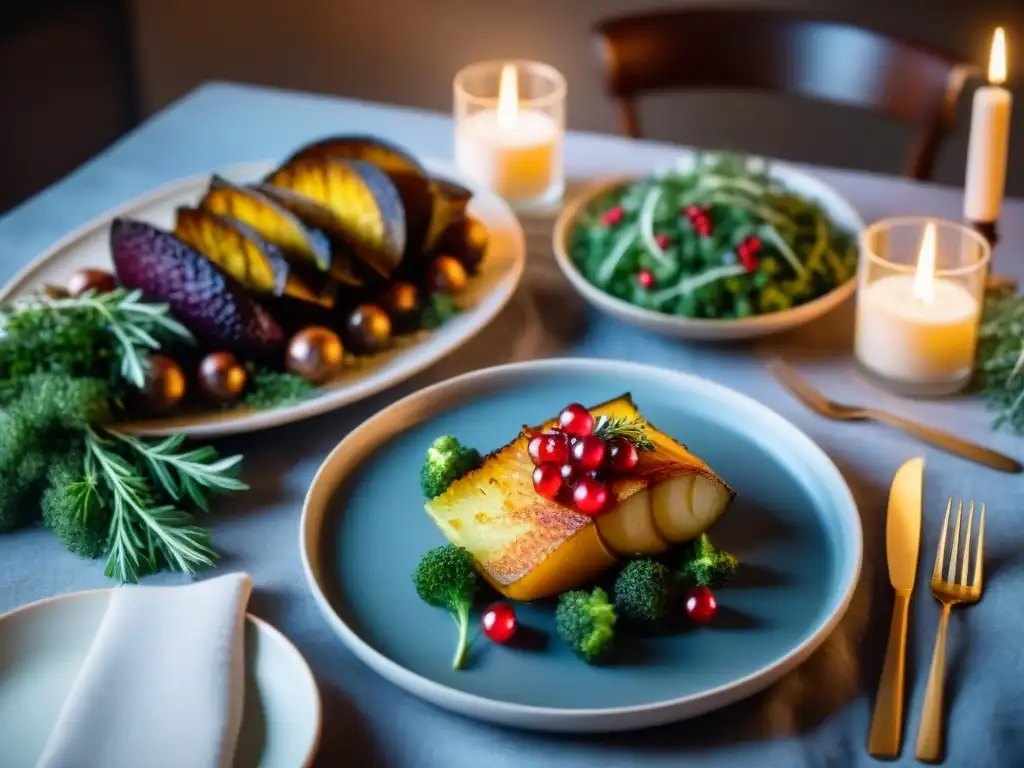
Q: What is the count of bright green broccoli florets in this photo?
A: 5